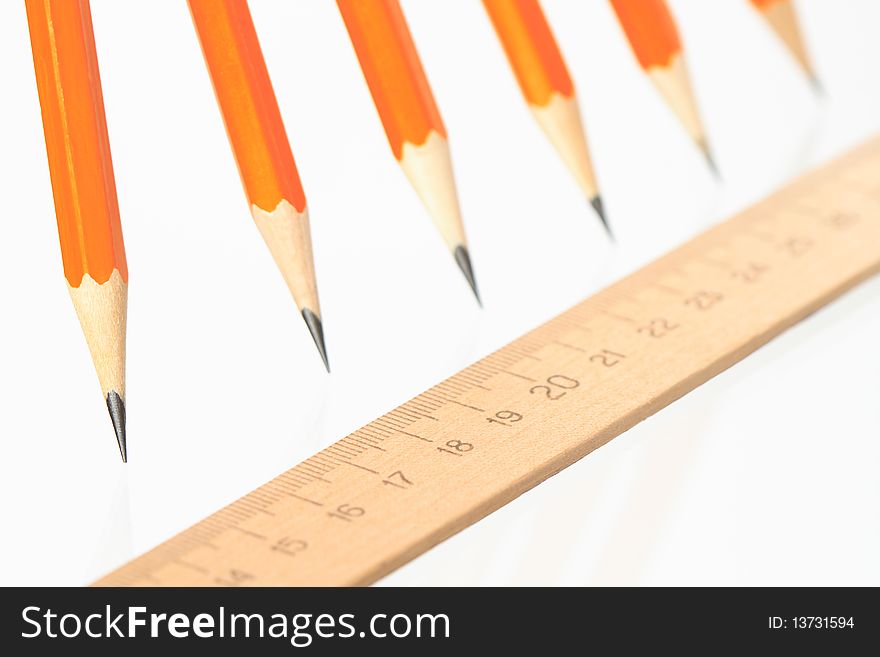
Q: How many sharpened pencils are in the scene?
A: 6